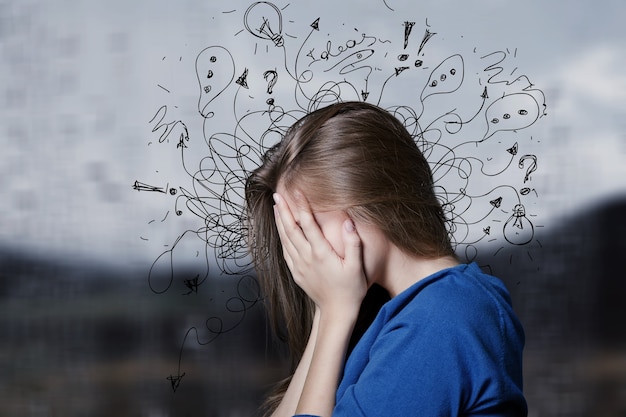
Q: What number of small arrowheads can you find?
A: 11